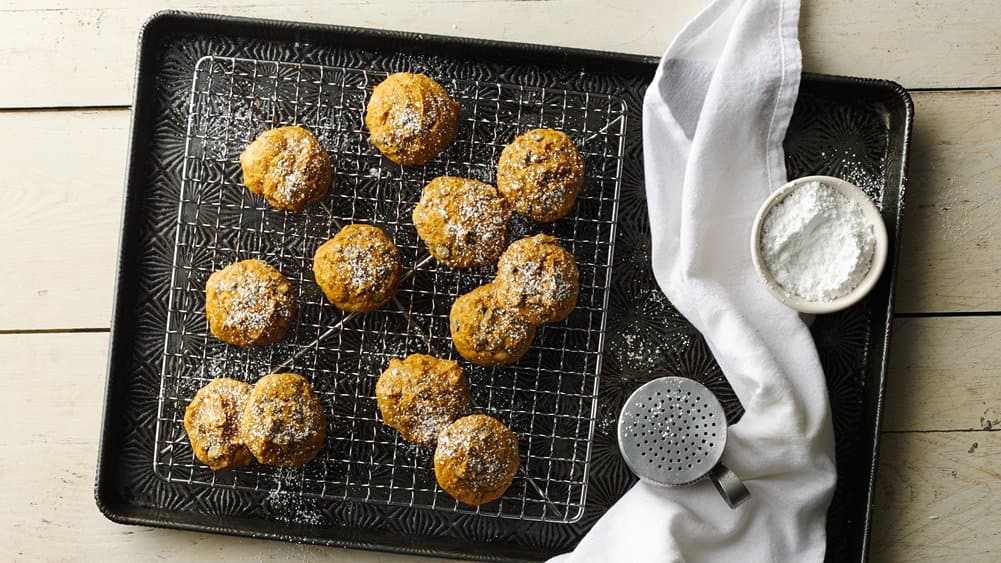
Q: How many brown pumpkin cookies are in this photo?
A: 12